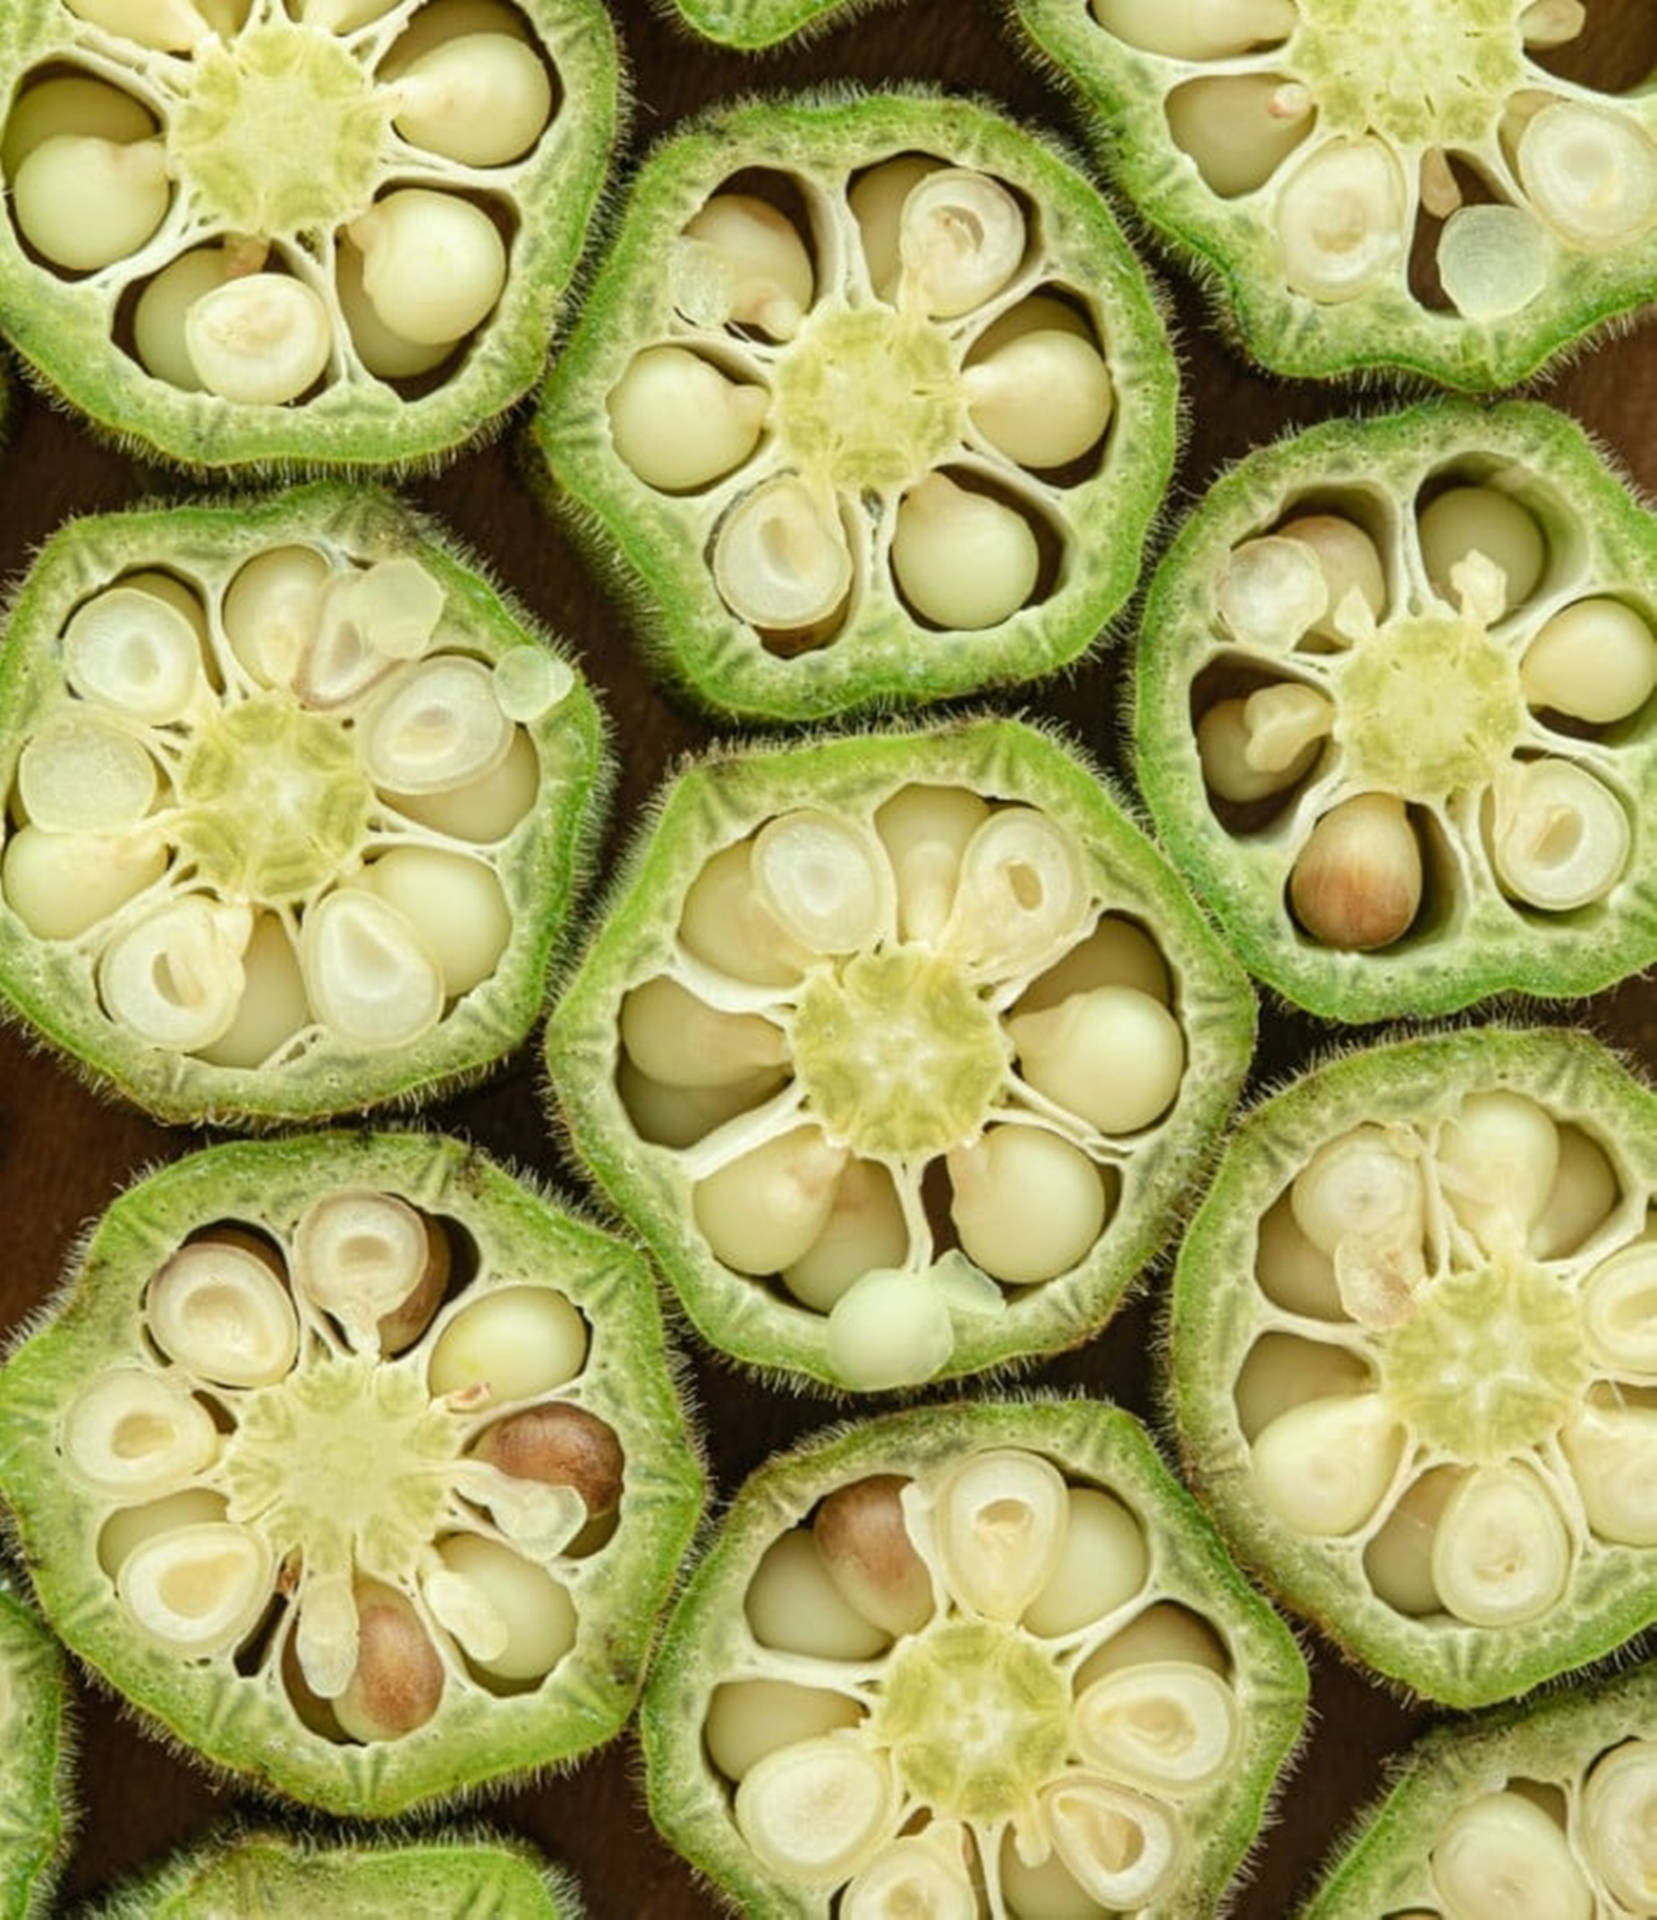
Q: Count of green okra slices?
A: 13